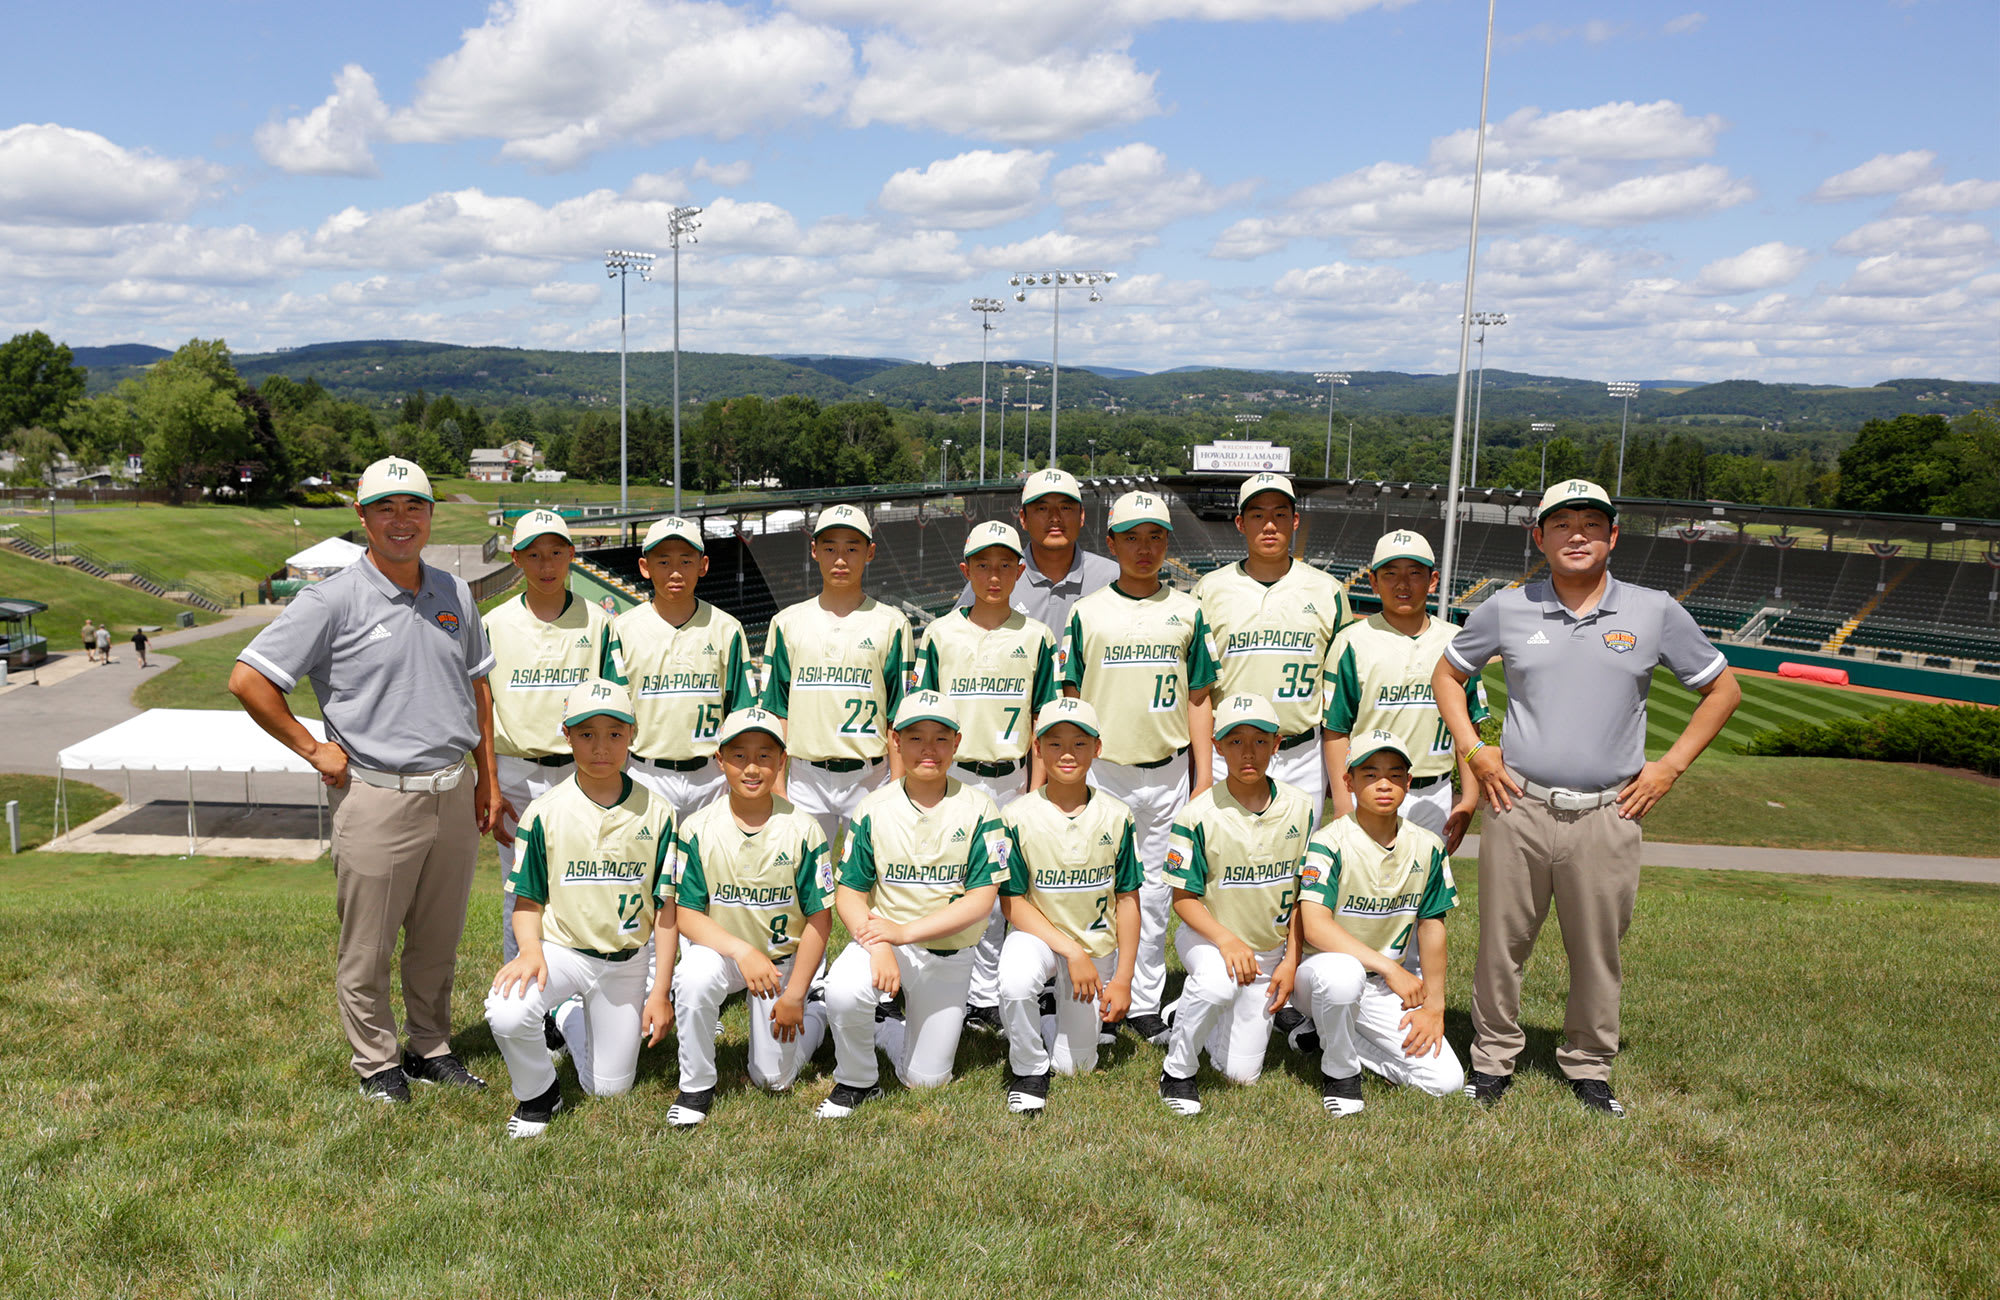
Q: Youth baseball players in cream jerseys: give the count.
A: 13